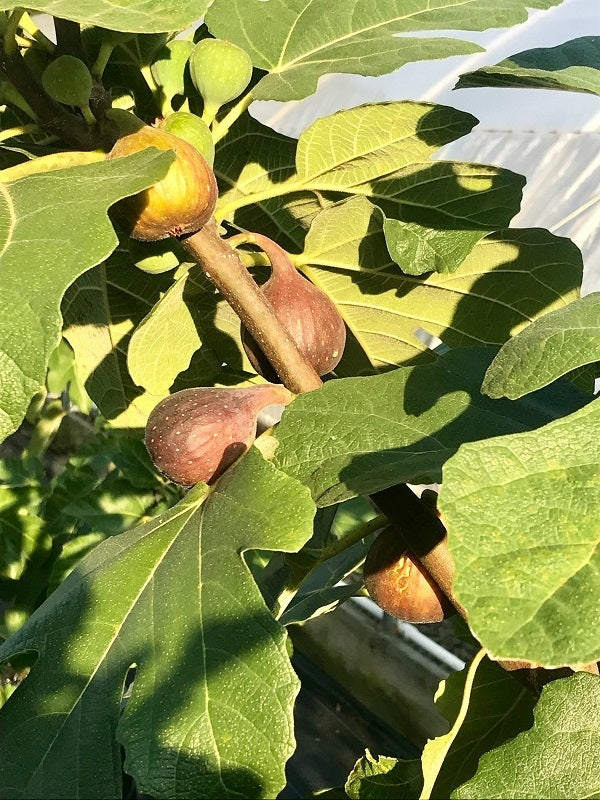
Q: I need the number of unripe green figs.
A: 4